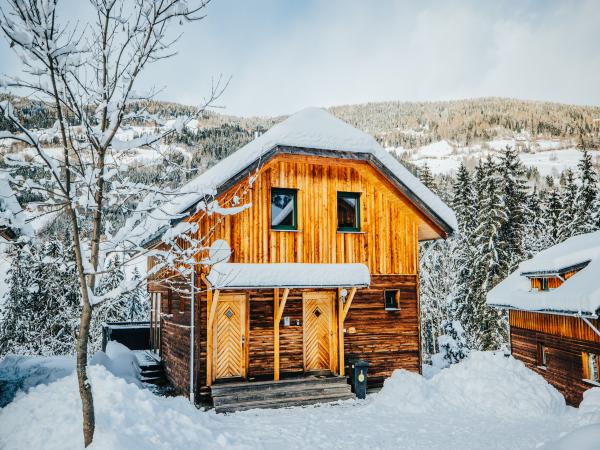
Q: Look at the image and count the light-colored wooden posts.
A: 3